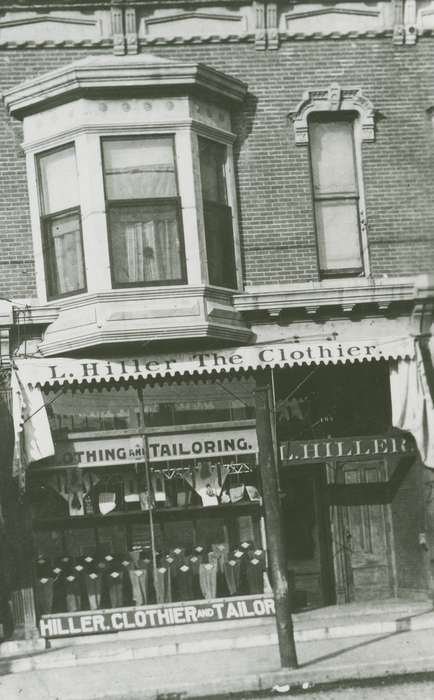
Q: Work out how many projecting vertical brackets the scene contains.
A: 6